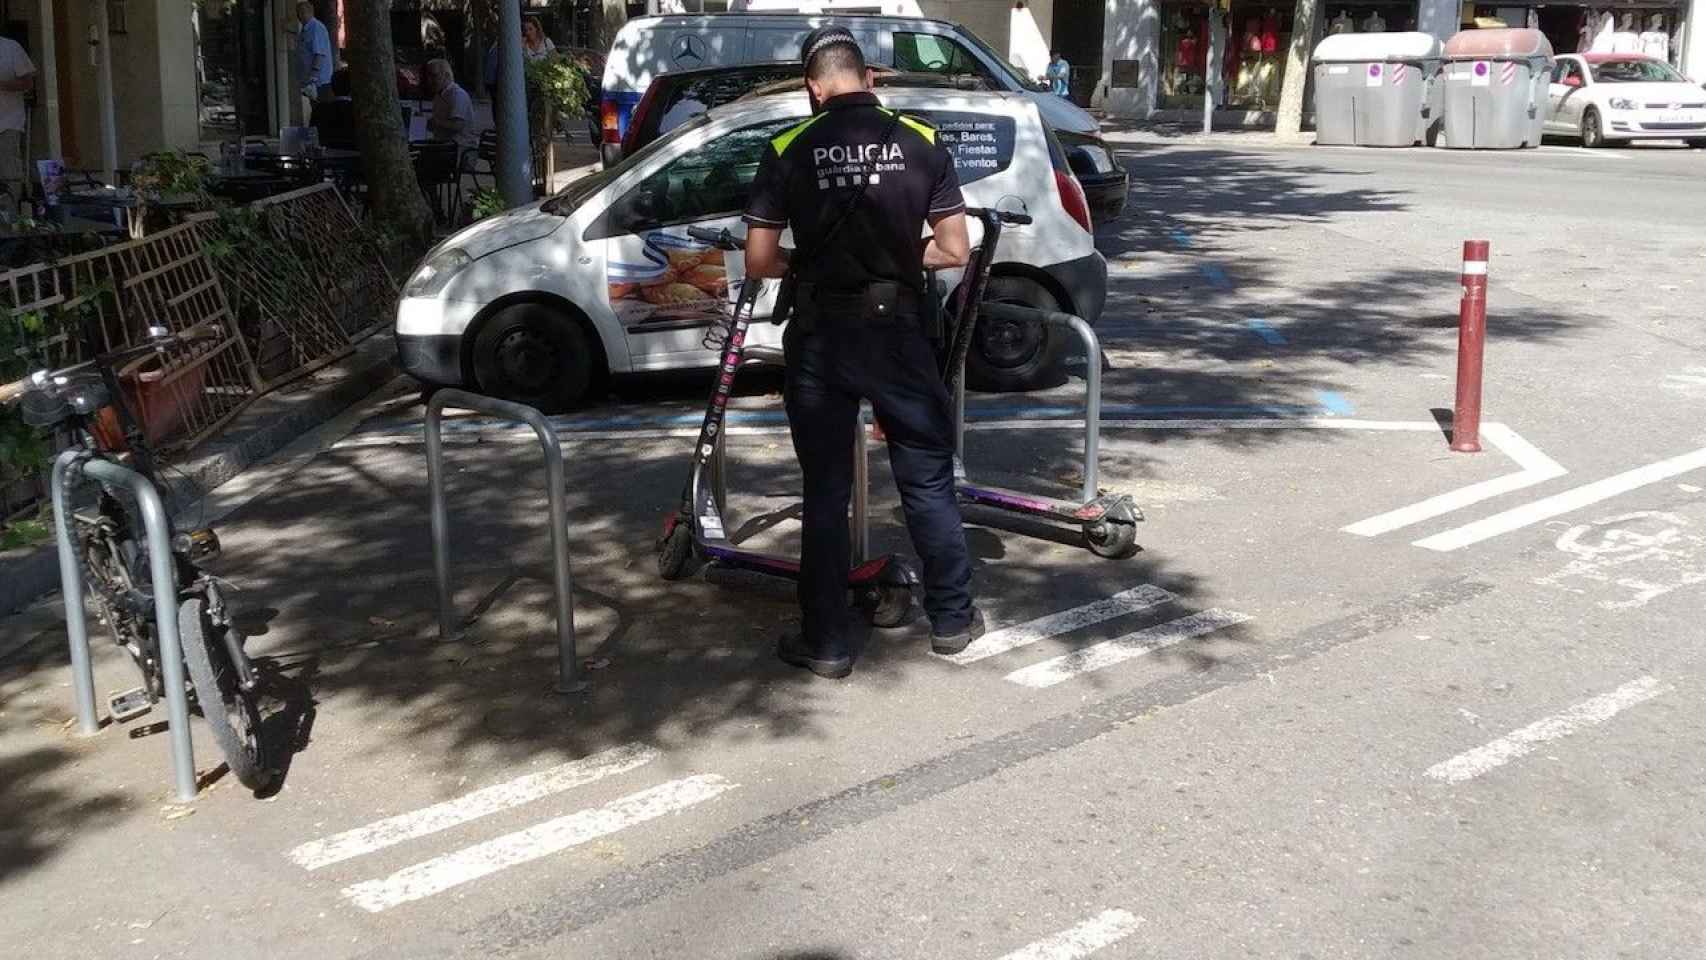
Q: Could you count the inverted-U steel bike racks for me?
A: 4